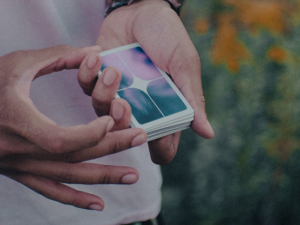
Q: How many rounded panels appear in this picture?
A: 4